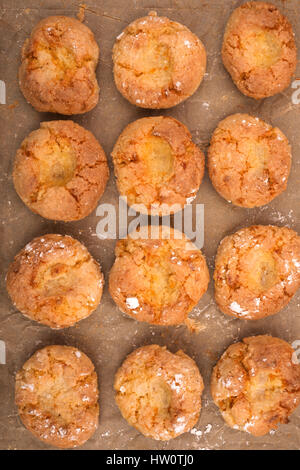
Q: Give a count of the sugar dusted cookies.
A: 12